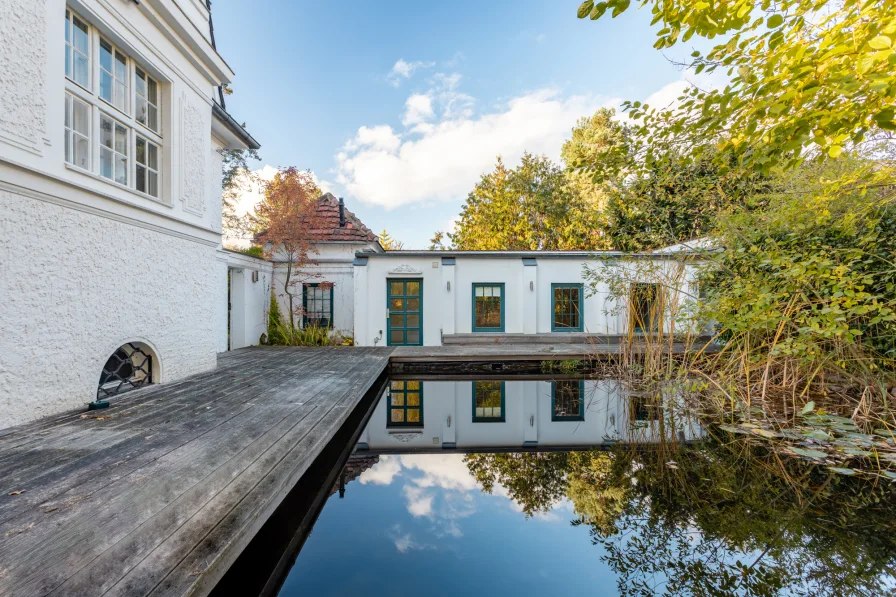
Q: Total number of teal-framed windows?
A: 4